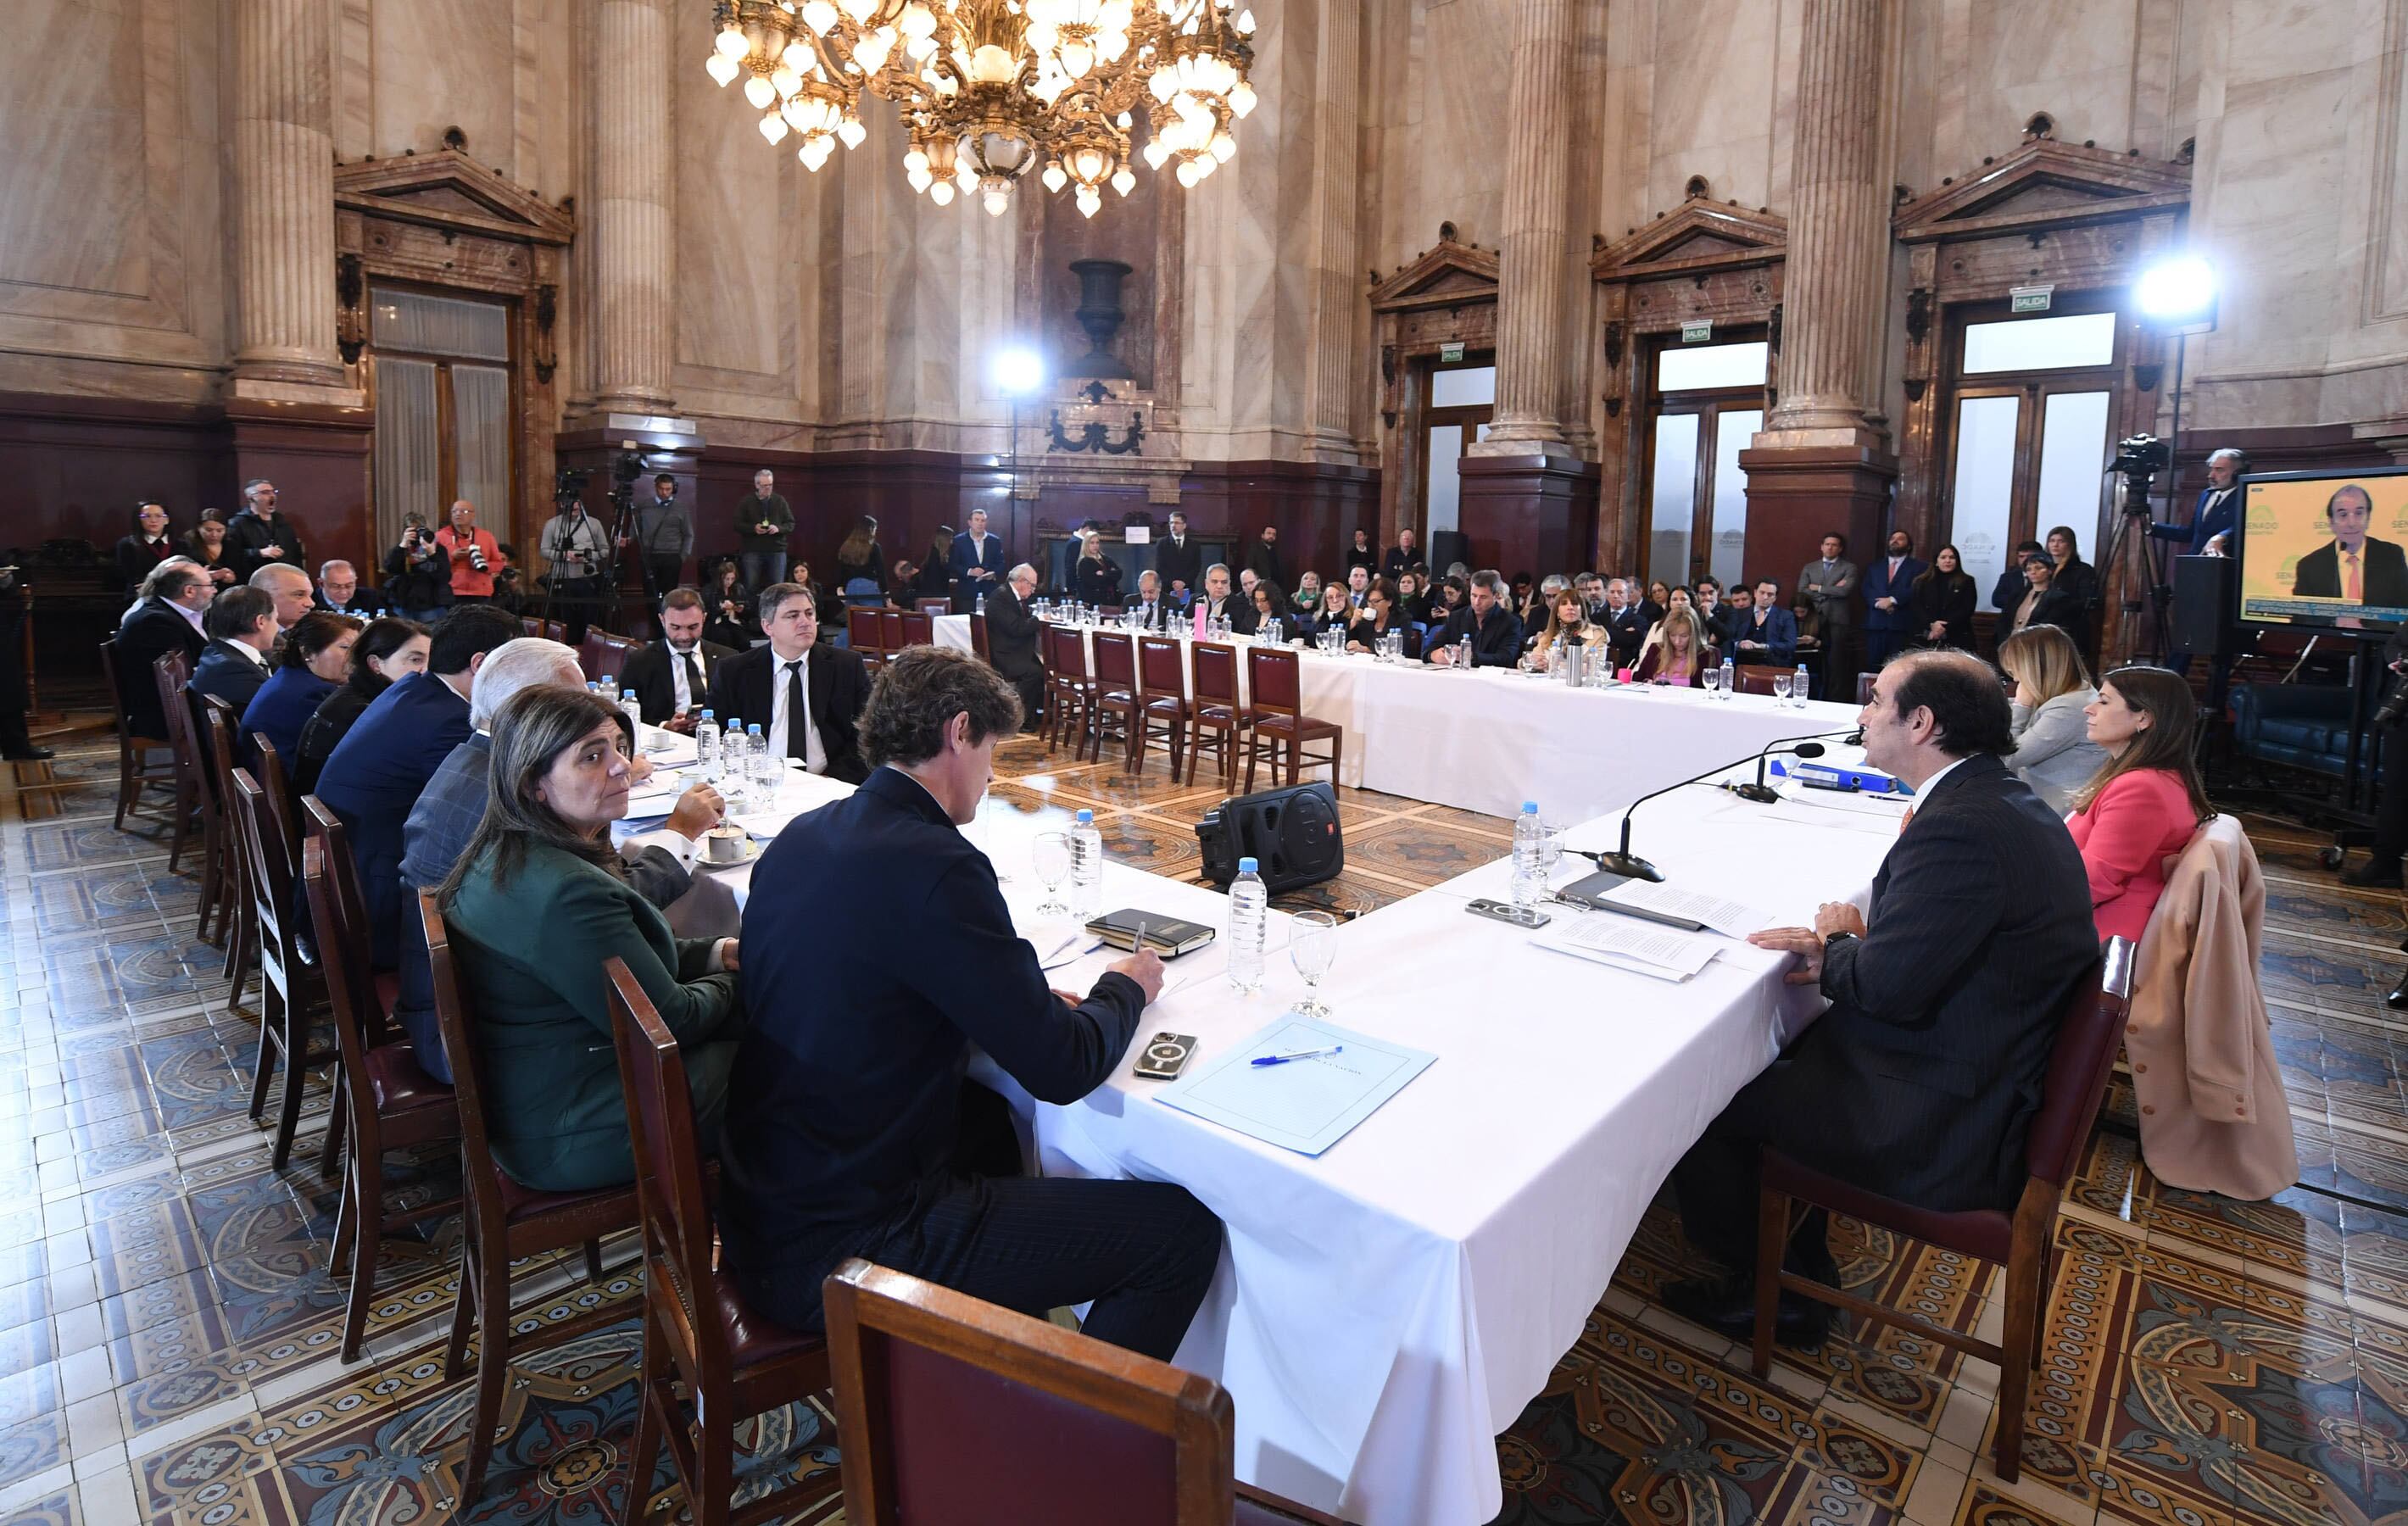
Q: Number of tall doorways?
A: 4